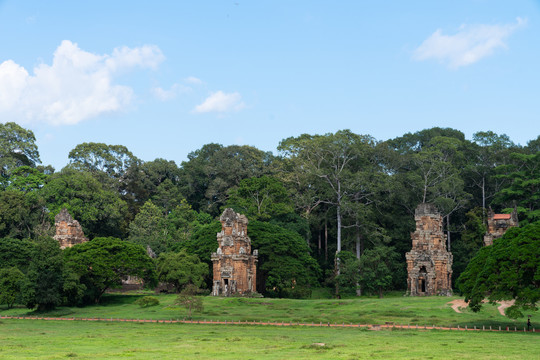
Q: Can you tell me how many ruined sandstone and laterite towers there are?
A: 4